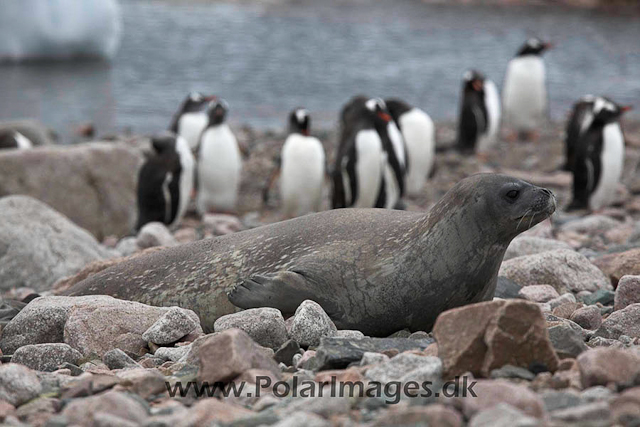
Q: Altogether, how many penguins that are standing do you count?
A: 11